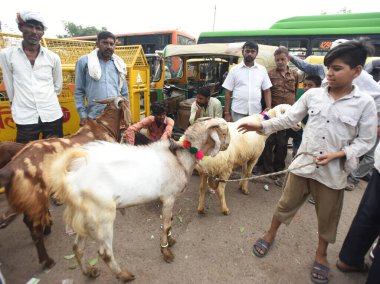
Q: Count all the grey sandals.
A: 2